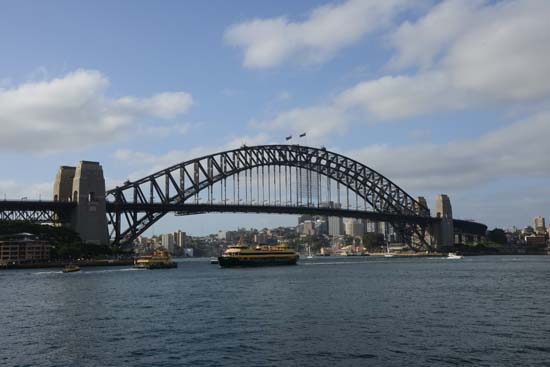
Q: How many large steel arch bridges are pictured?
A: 1